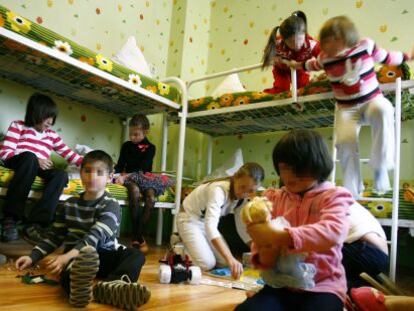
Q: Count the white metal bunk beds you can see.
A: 2